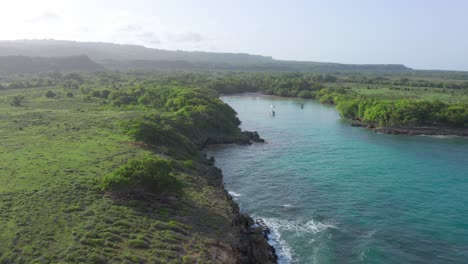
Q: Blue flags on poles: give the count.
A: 0